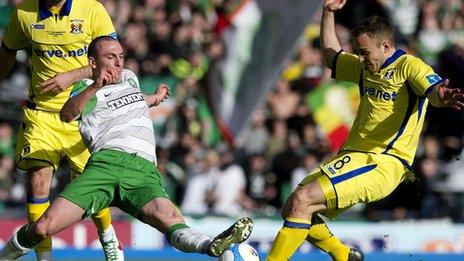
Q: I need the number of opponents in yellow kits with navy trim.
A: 2